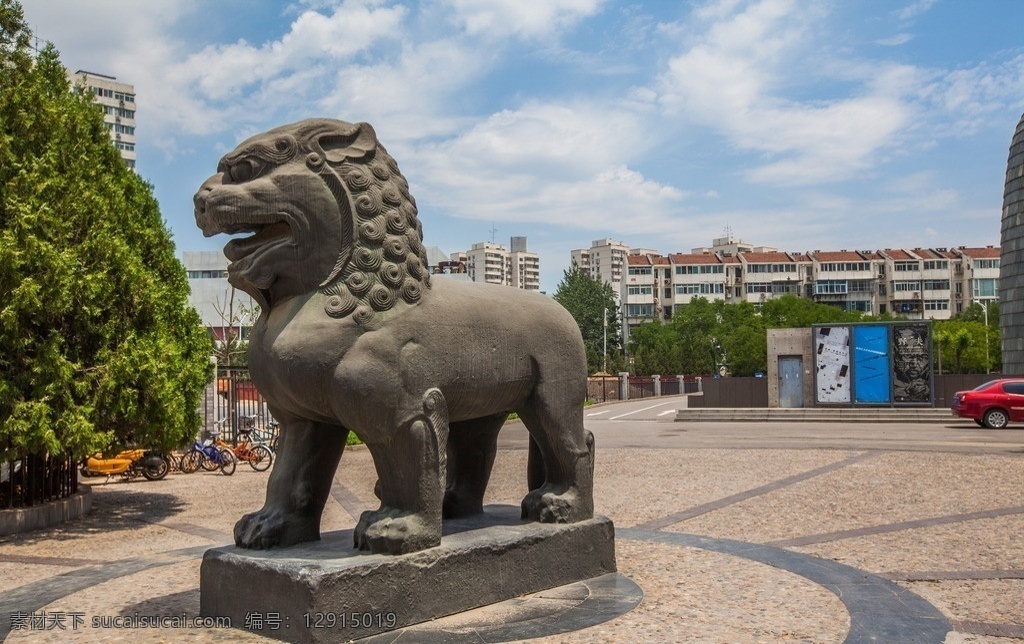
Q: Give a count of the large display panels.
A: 3